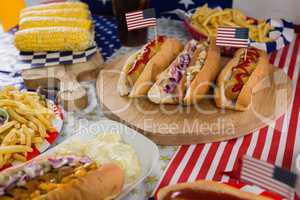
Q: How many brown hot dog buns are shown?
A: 5